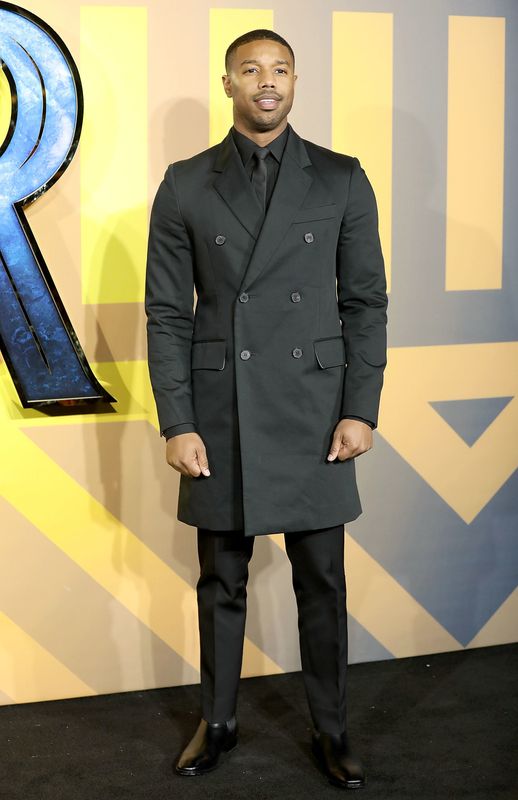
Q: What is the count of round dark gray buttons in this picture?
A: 6